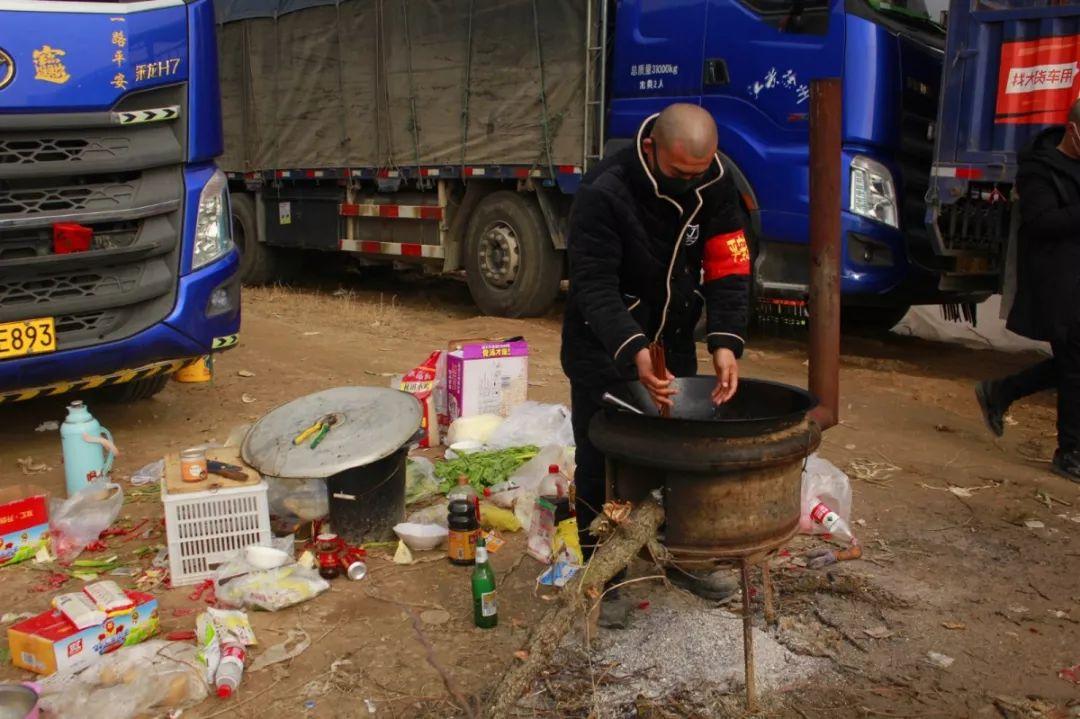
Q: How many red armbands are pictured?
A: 1